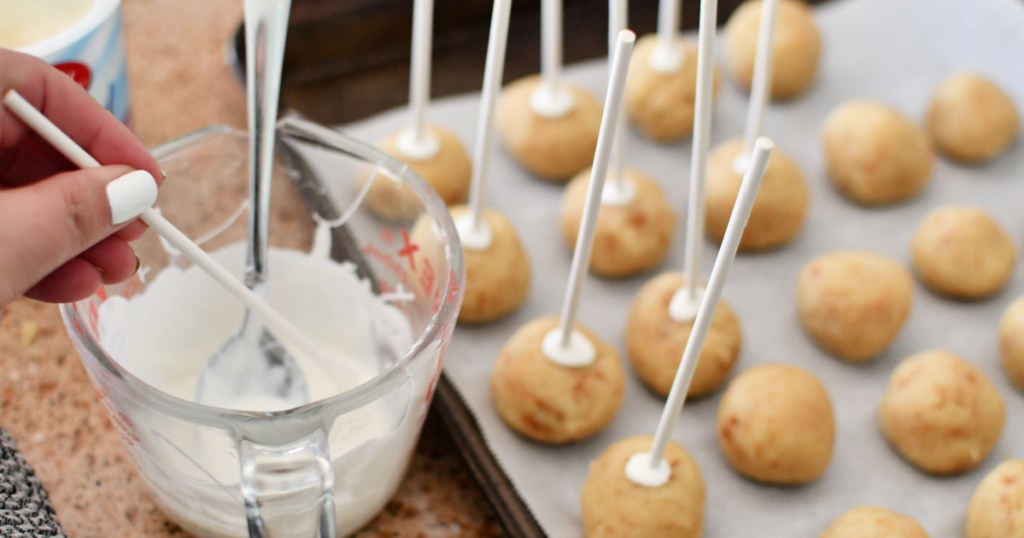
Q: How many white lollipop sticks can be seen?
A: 10